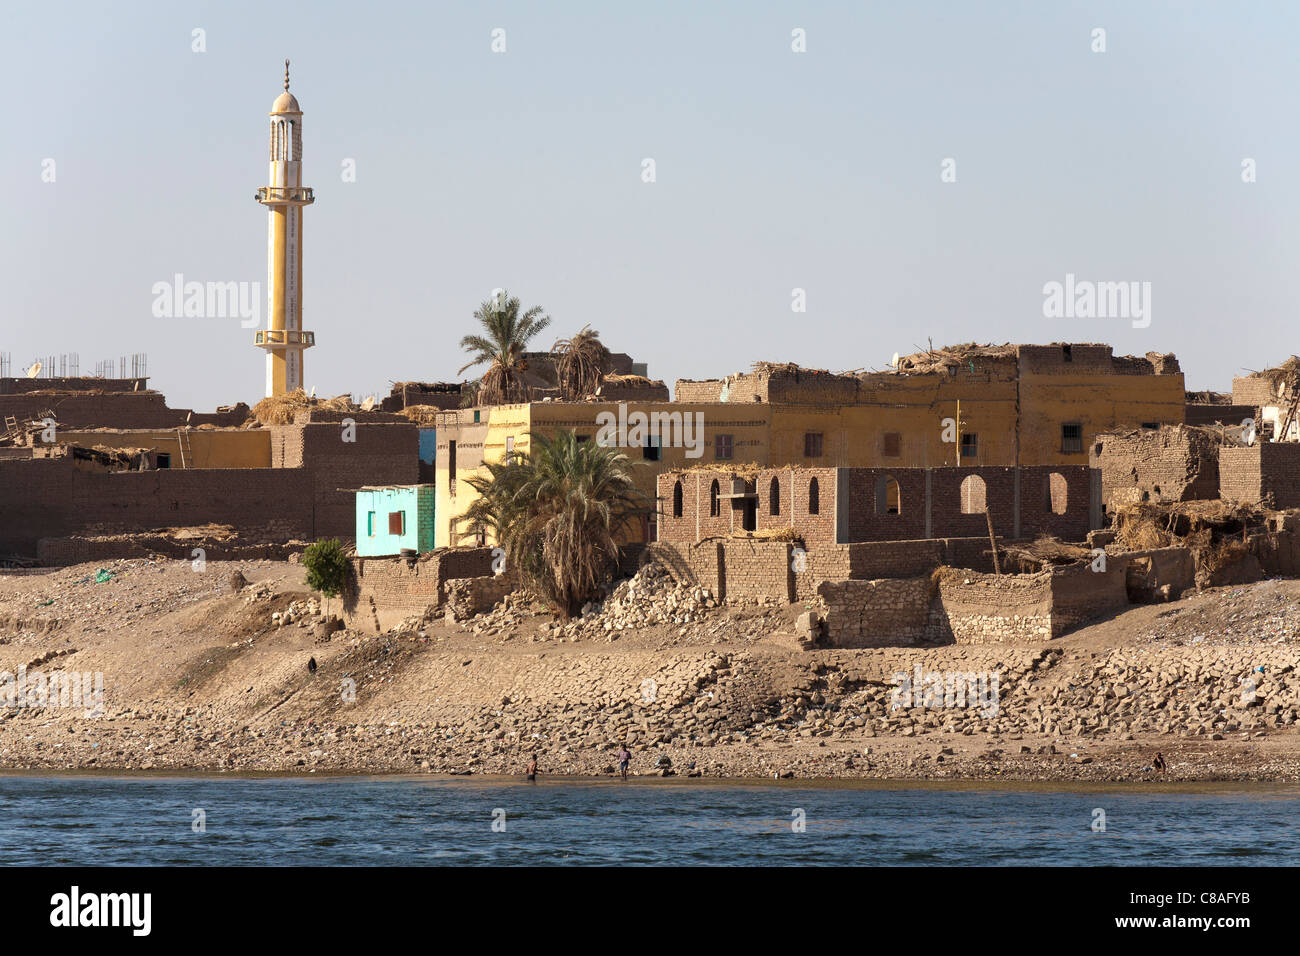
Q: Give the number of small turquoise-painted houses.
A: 1